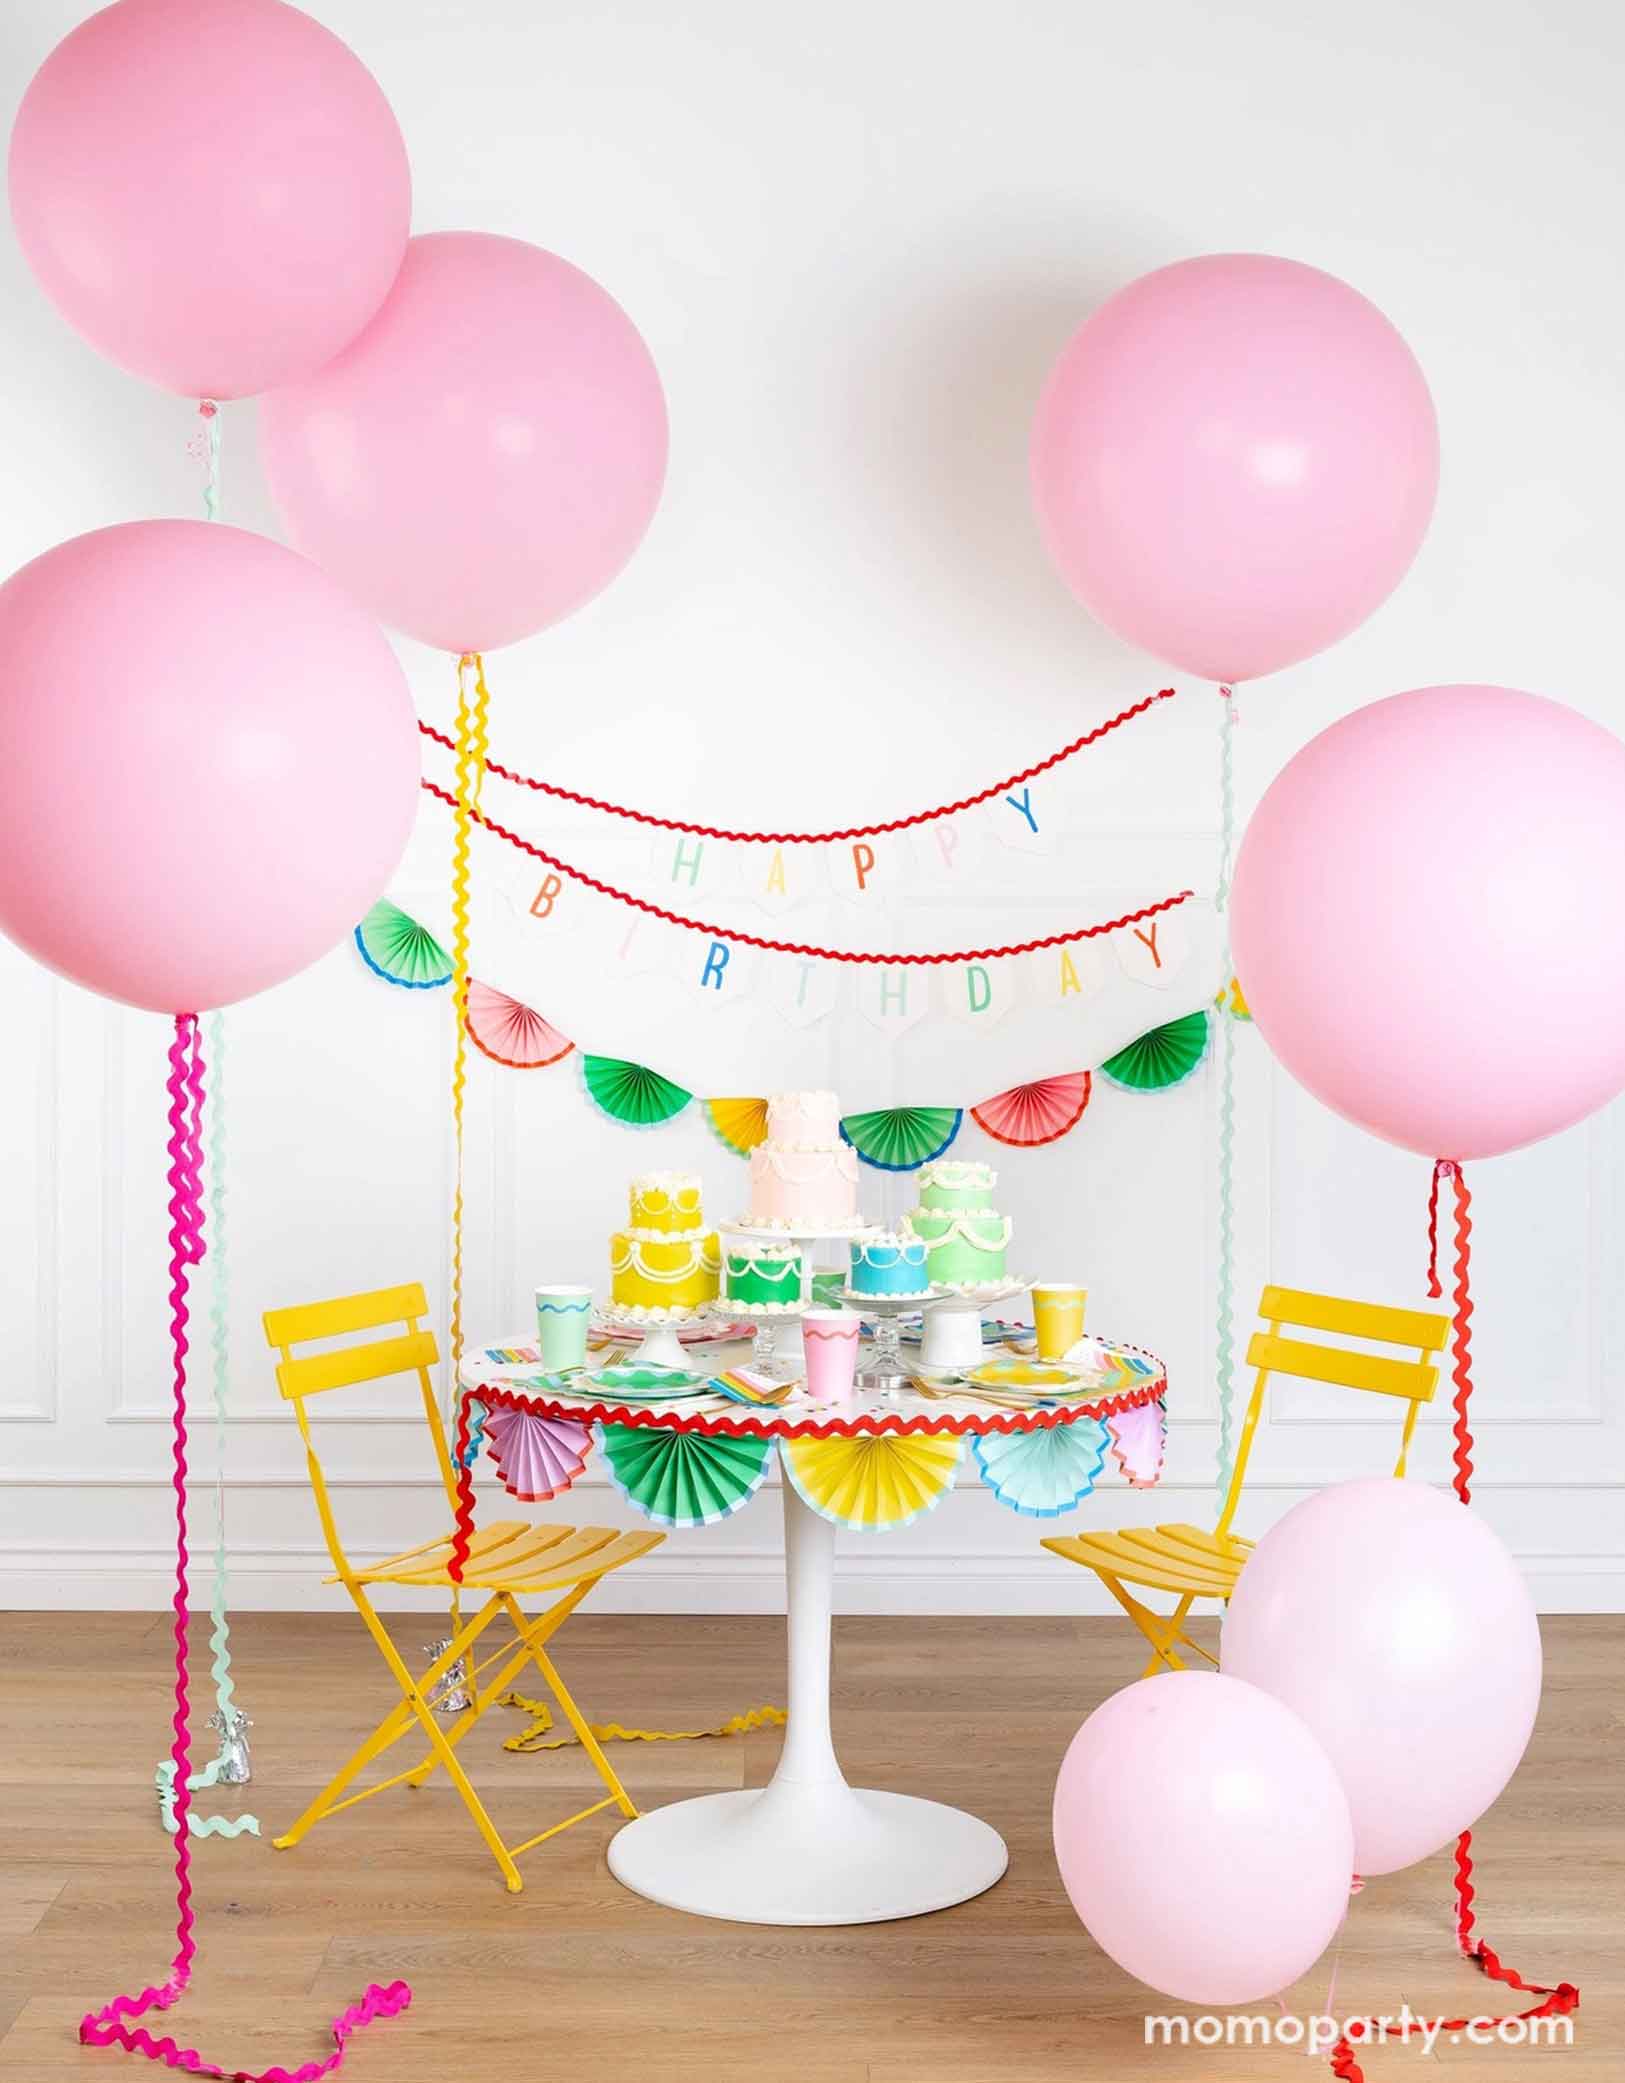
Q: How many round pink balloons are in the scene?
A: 7